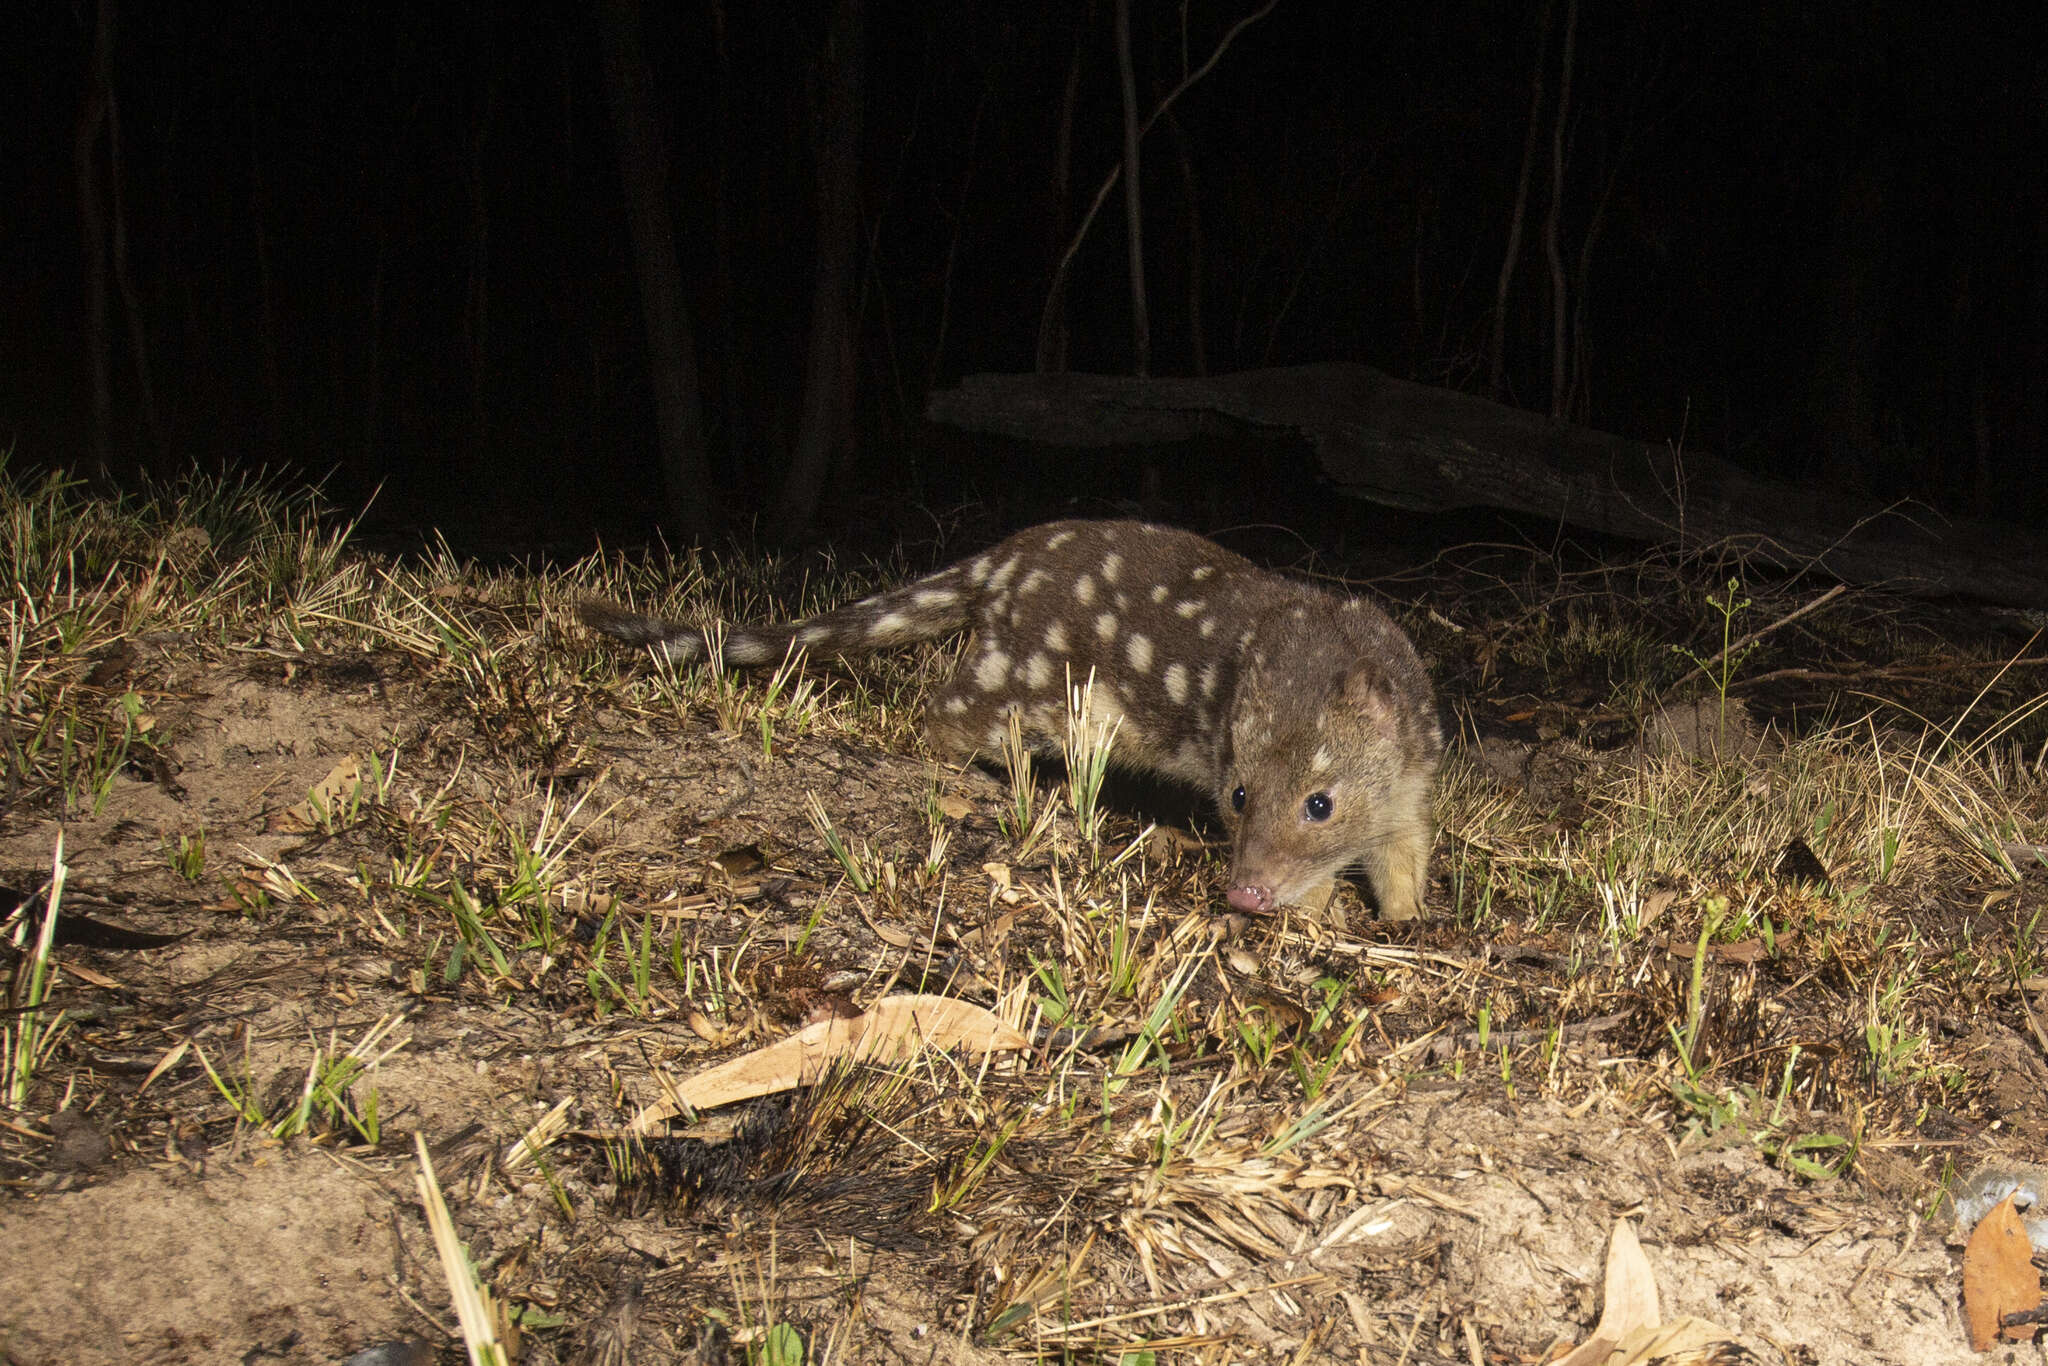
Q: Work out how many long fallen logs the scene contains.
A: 1